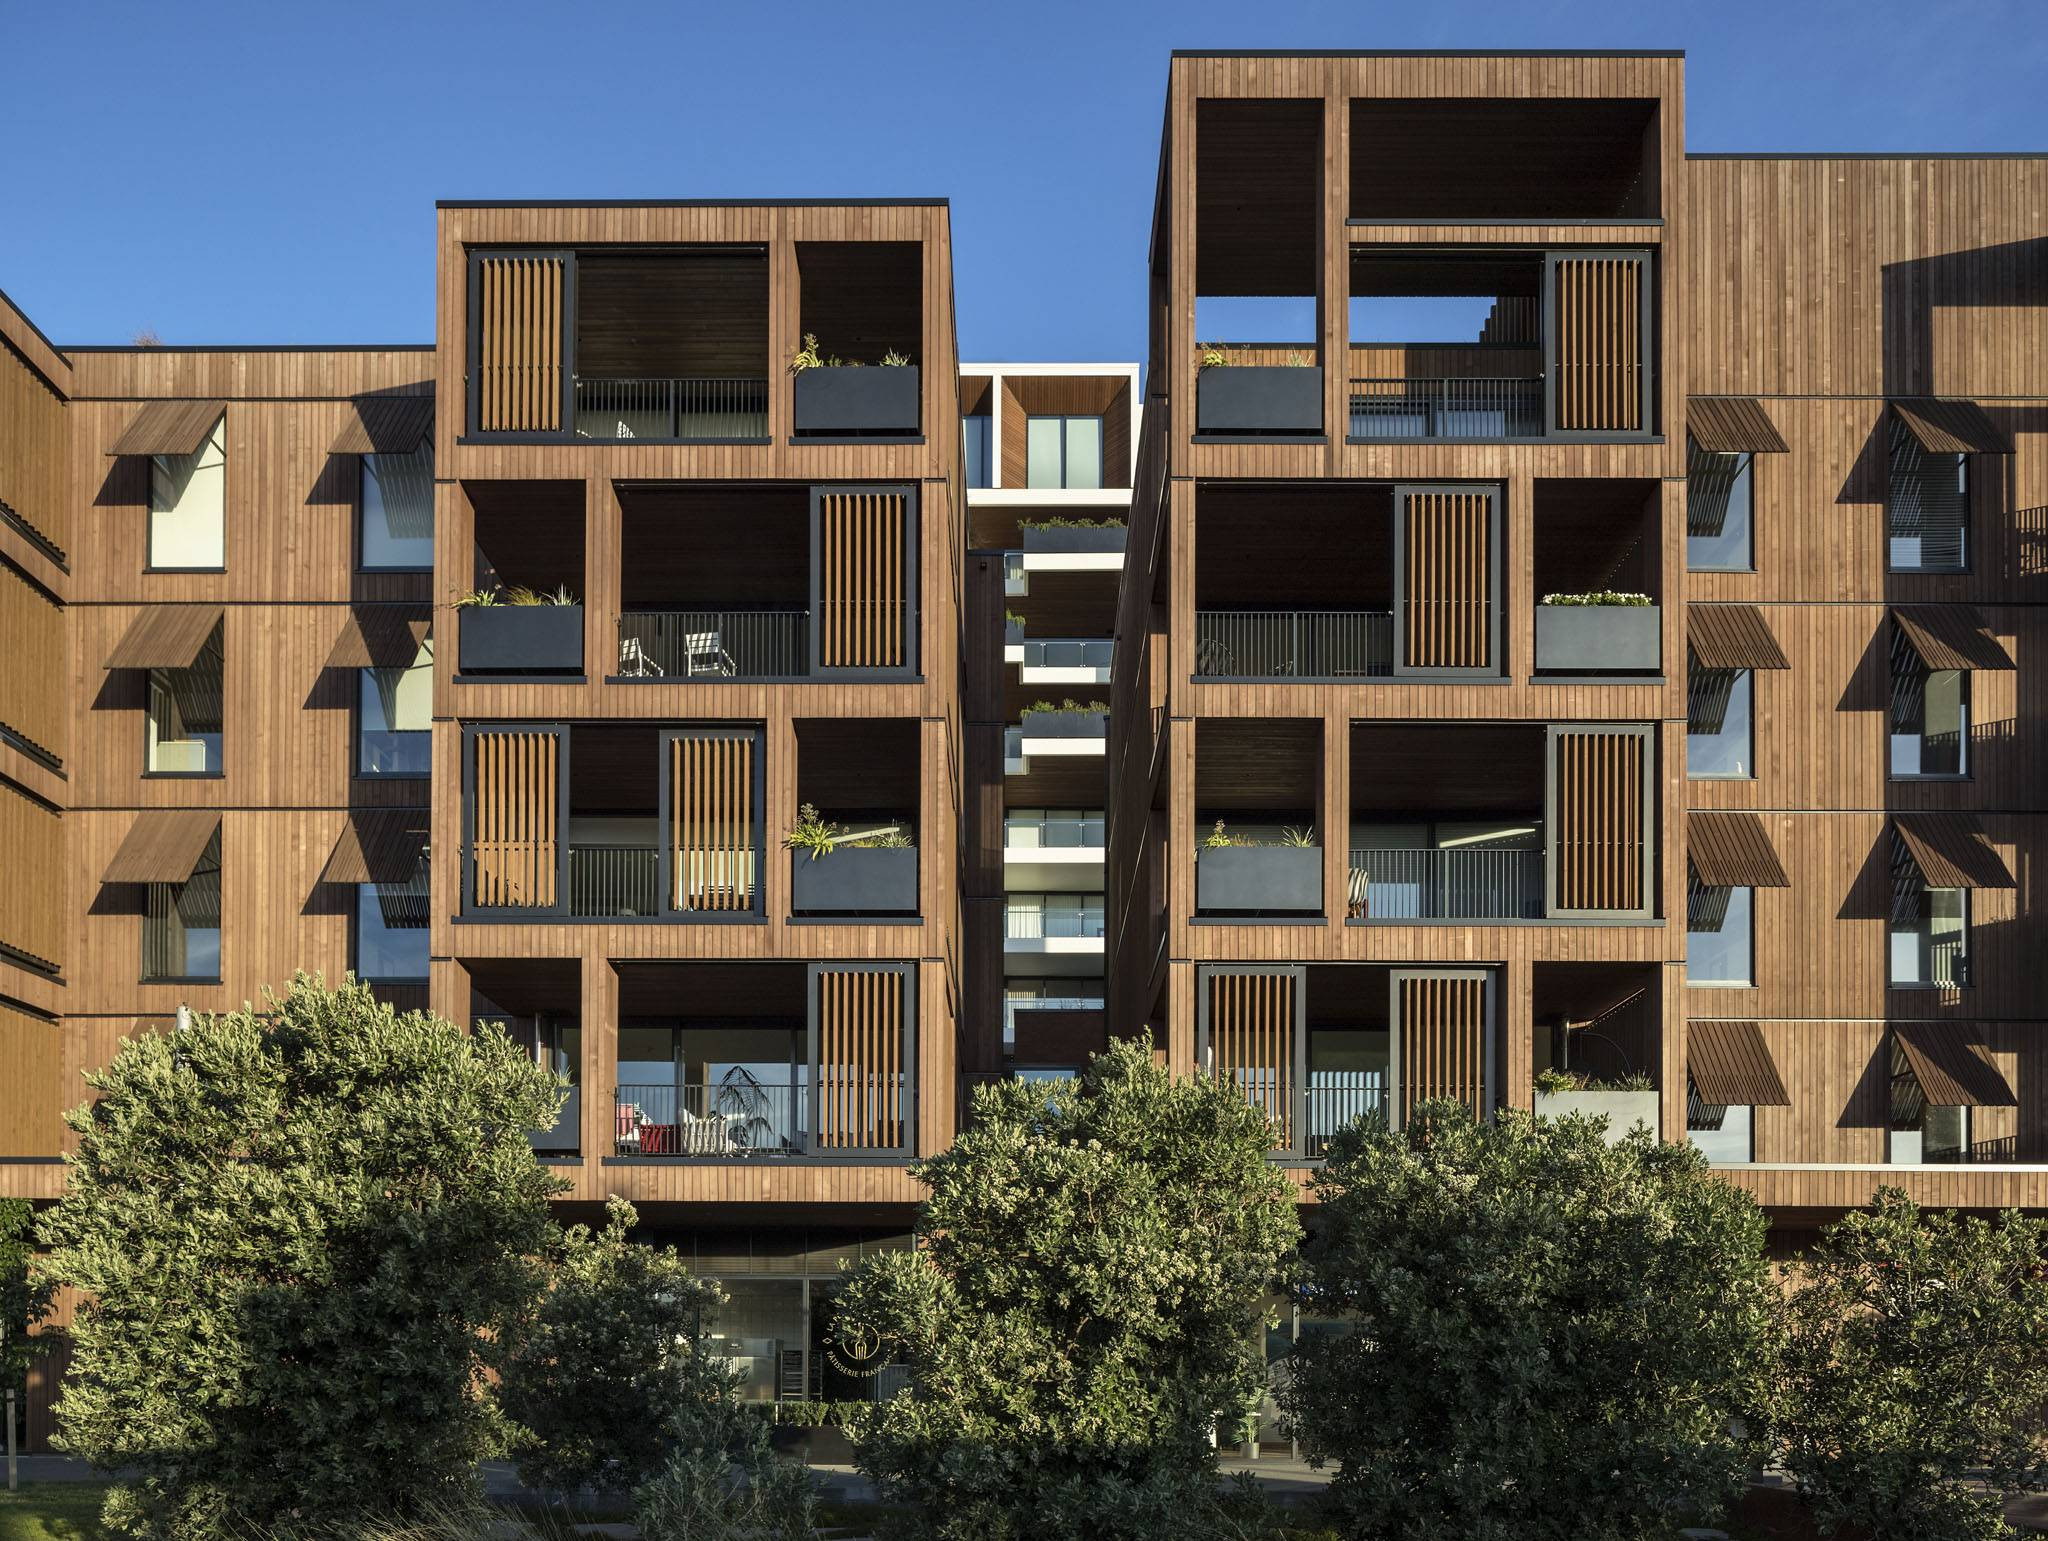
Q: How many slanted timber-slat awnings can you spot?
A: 14